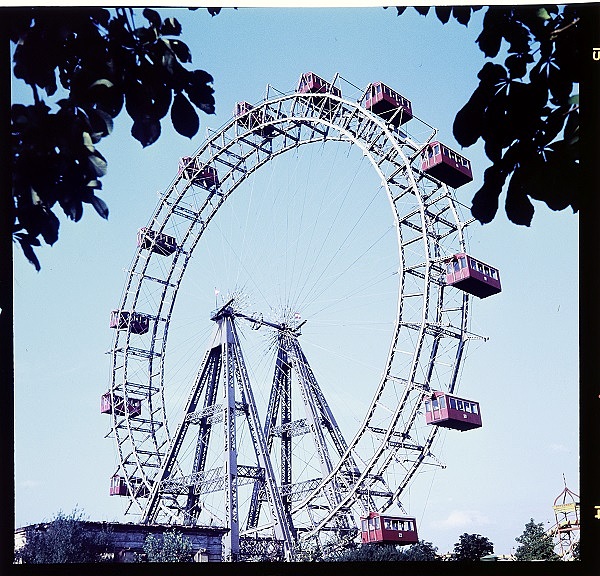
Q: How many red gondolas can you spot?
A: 12